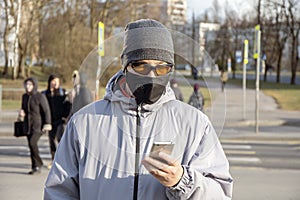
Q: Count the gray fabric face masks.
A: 1